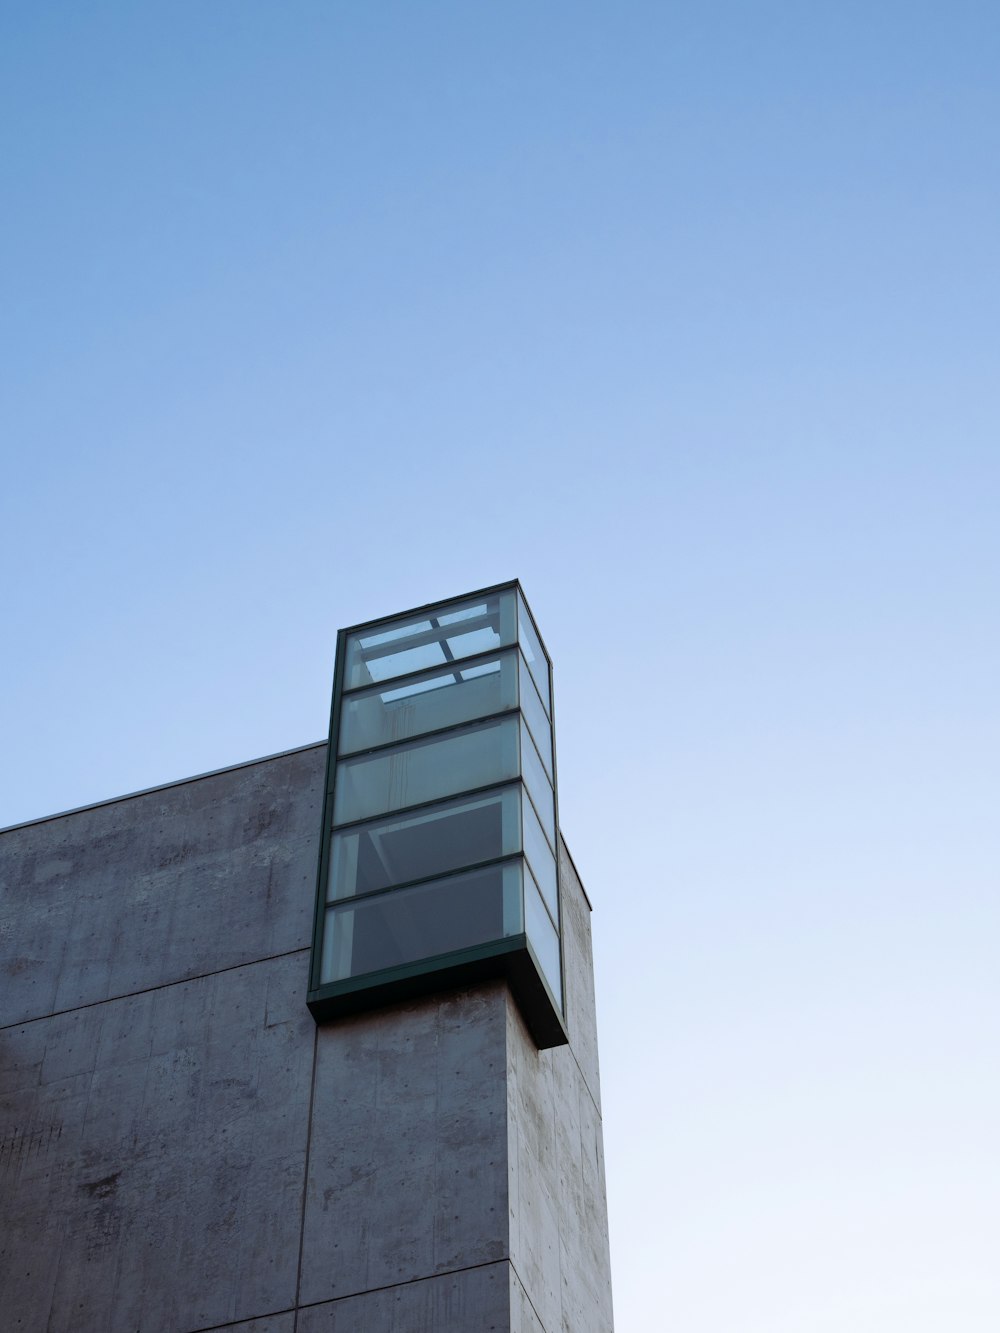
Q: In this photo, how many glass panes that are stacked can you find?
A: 5